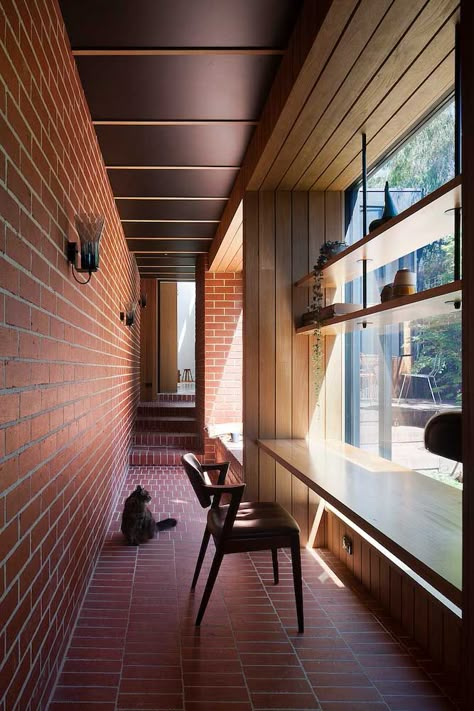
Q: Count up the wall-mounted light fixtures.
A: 3